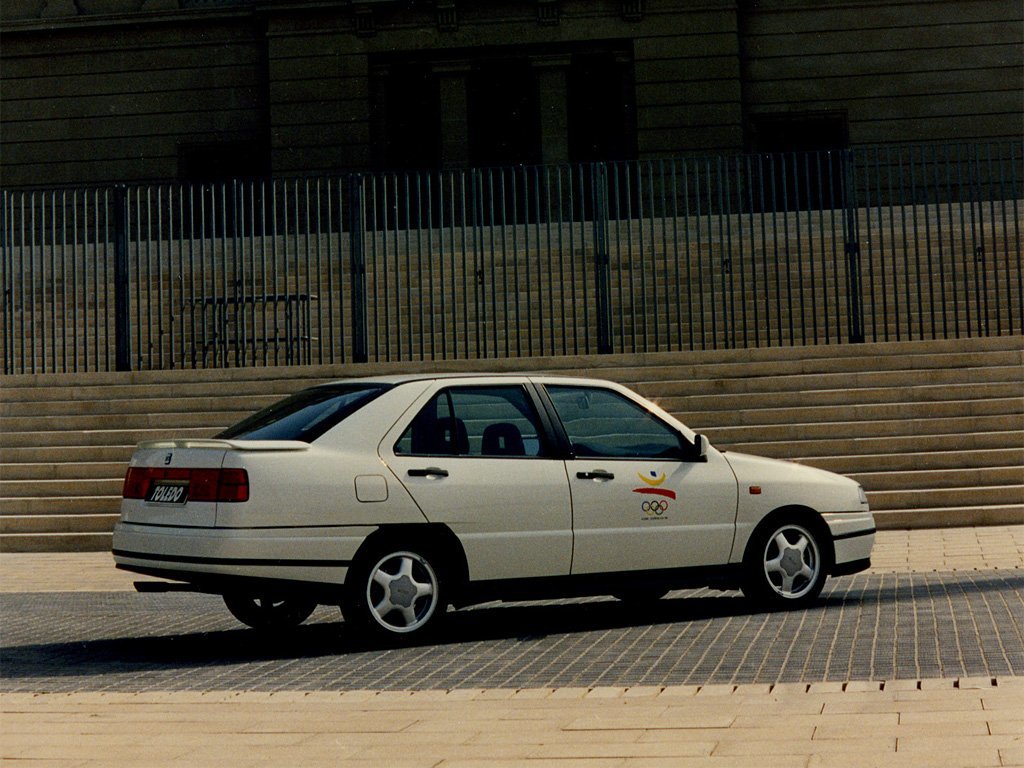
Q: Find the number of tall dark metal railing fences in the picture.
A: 1